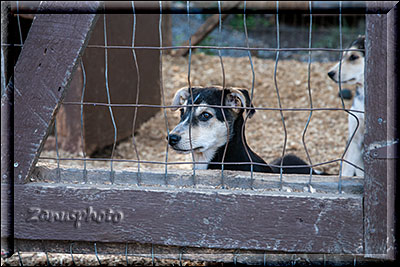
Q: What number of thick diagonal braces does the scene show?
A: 1